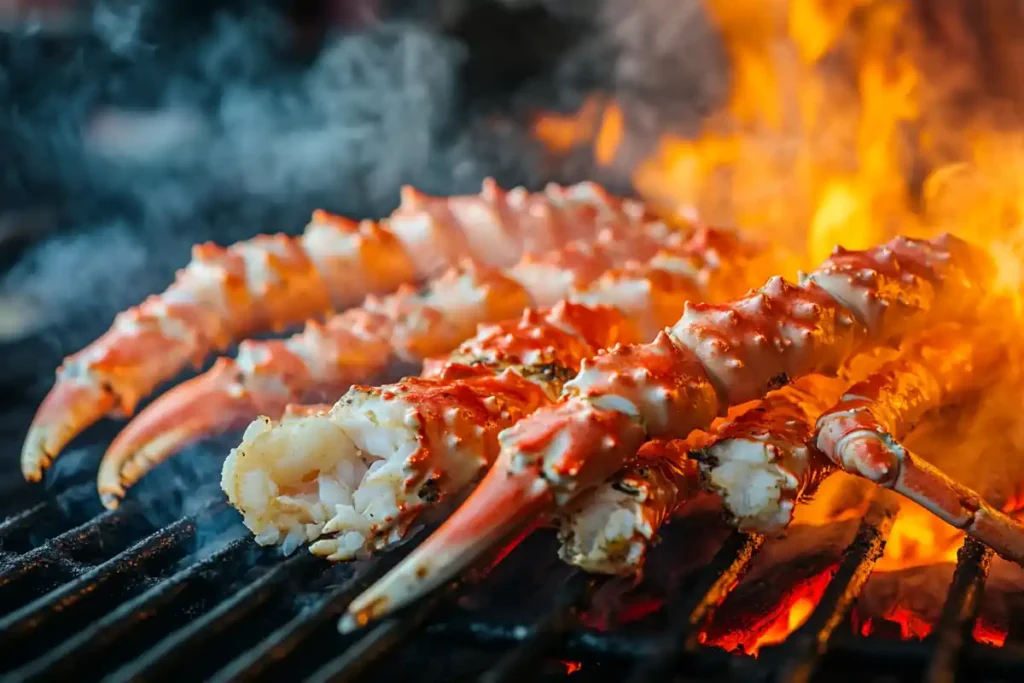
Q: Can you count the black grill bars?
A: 11